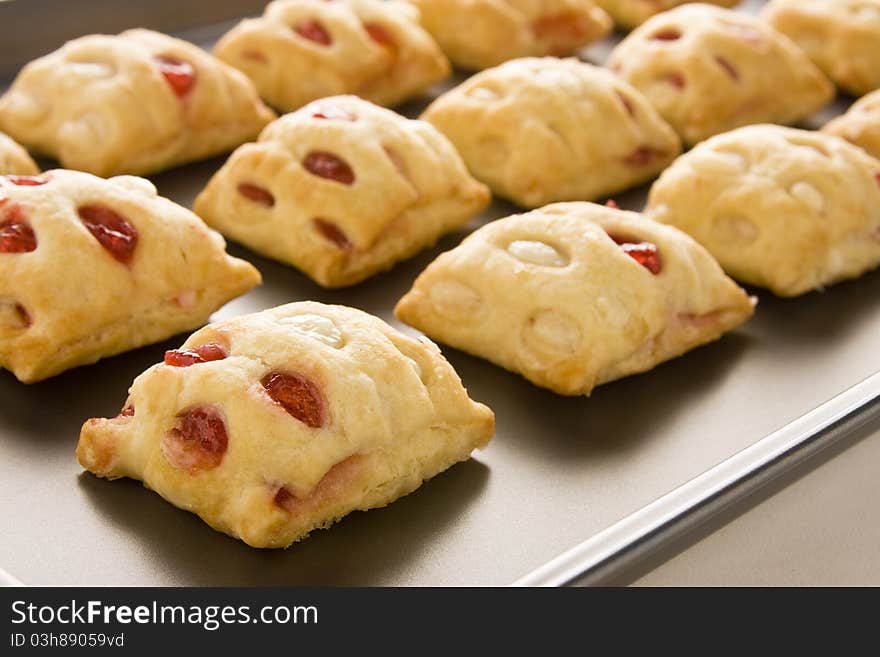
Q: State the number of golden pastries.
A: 14